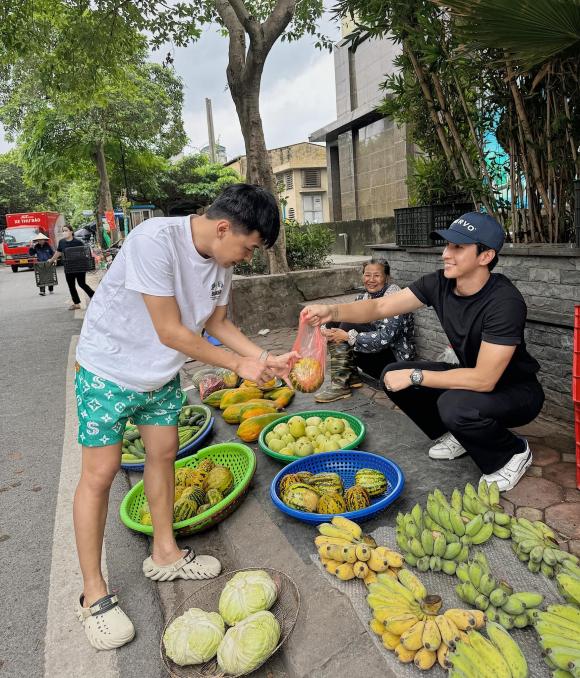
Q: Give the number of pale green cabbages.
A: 3